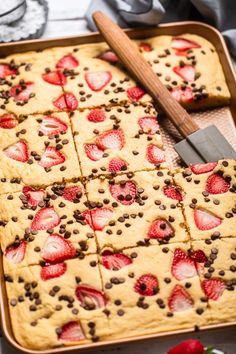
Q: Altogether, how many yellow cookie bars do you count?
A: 11